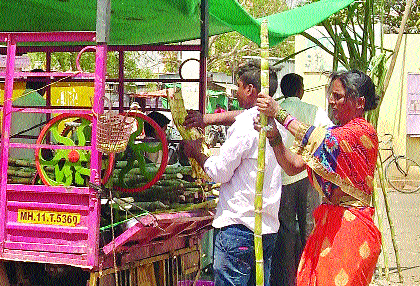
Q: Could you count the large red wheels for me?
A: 2